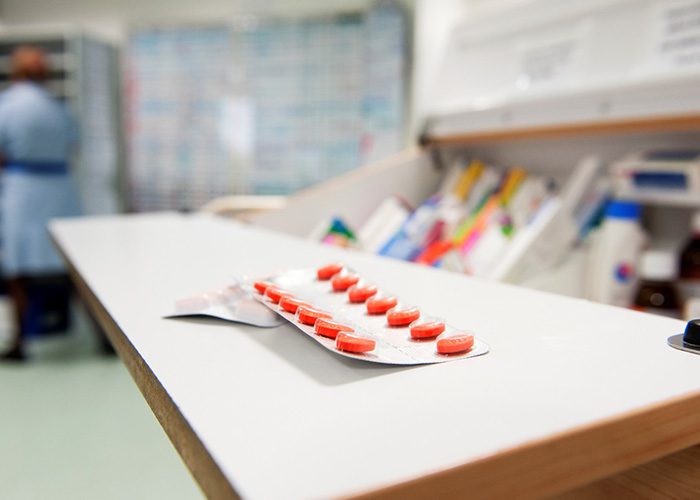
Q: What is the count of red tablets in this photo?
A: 13